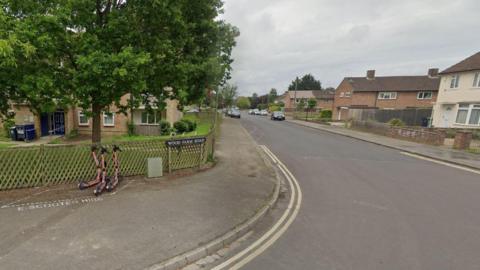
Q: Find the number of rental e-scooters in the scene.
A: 3